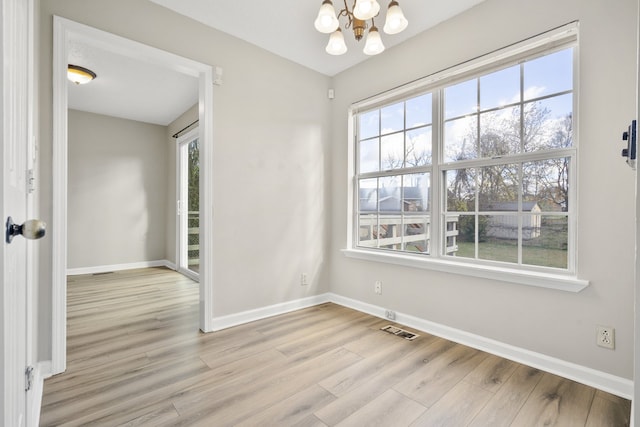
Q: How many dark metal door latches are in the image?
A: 1